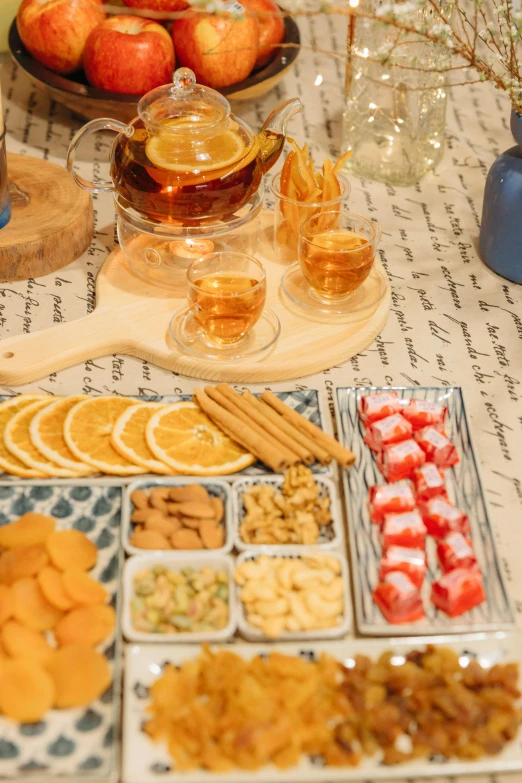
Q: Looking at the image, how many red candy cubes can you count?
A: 13